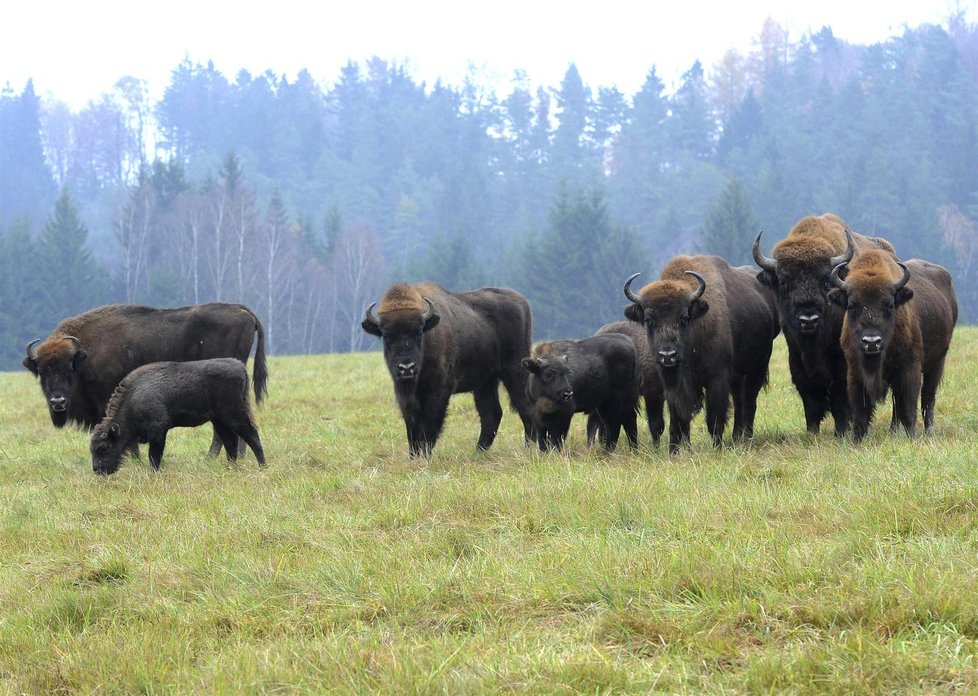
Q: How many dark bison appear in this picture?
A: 8